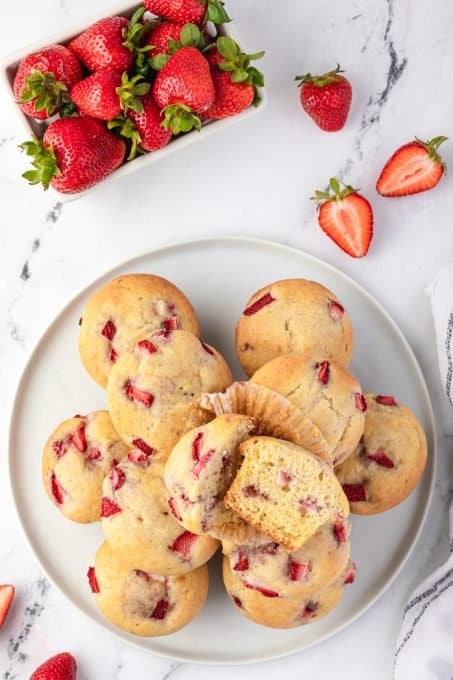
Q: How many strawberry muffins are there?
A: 11